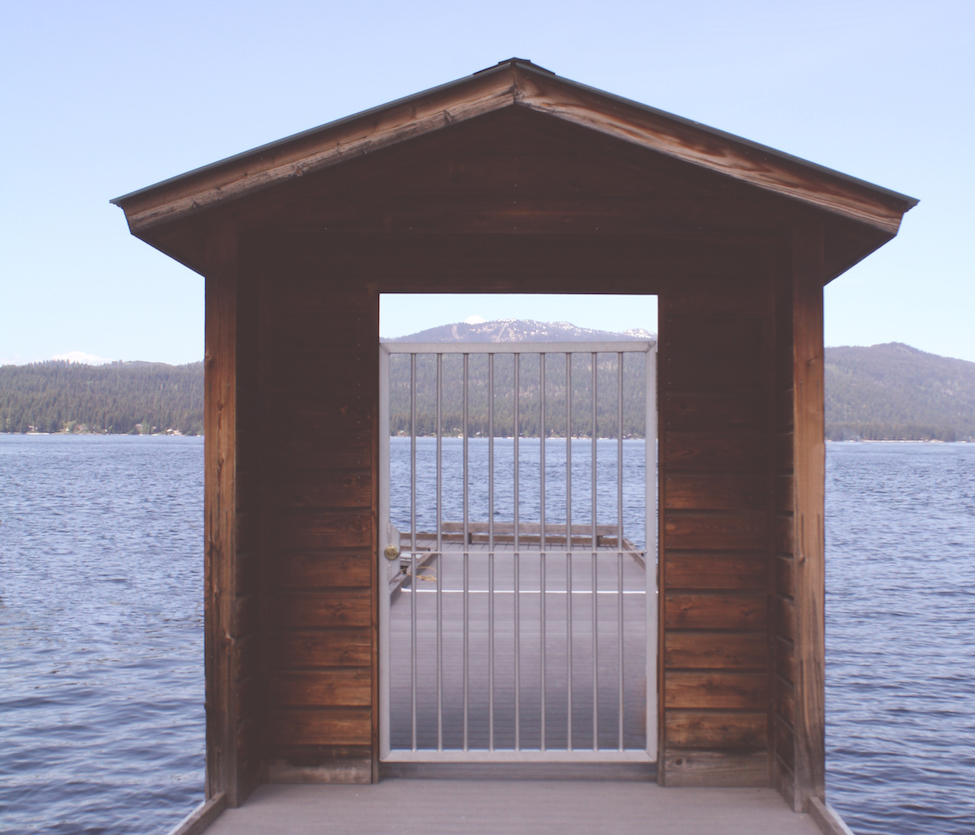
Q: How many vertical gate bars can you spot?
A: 9